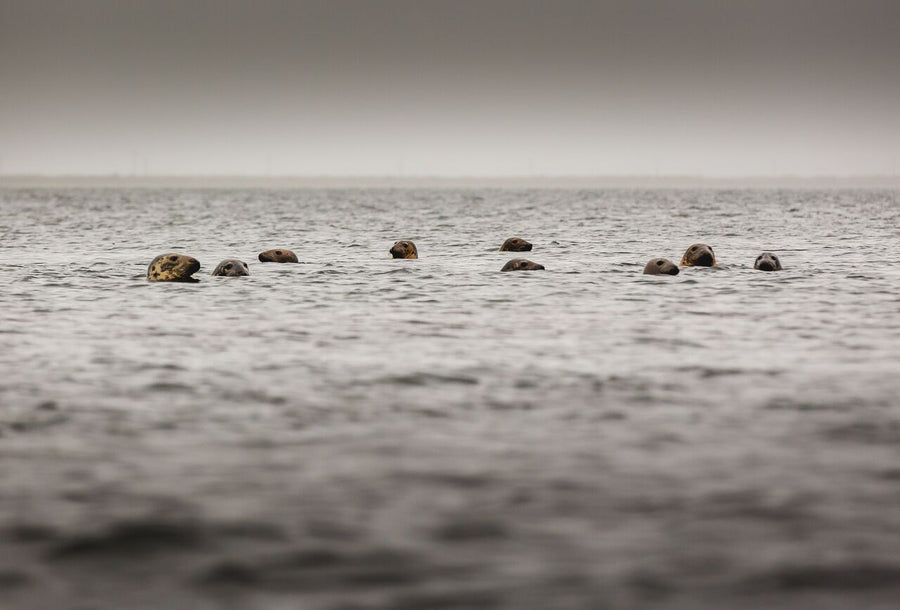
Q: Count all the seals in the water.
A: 9